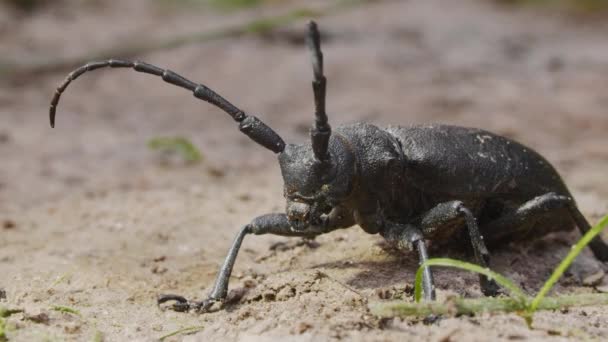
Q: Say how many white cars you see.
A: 0